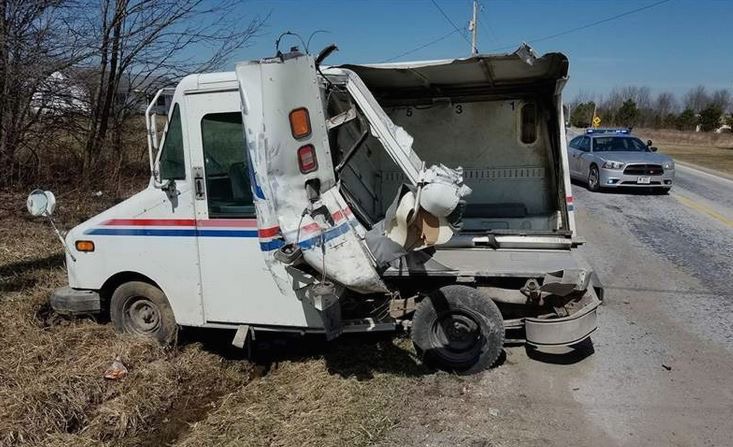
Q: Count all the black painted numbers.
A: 3